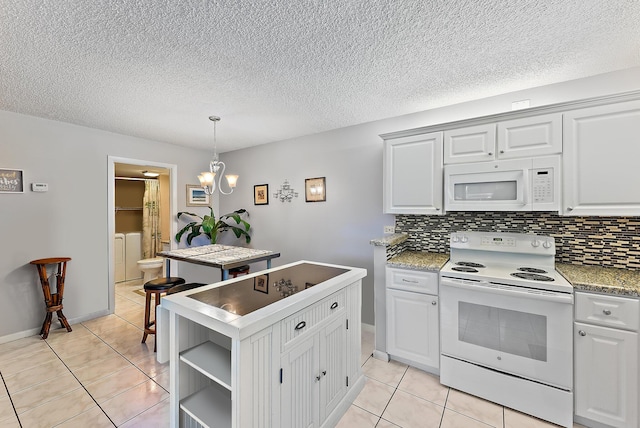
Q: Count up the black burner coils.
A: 4